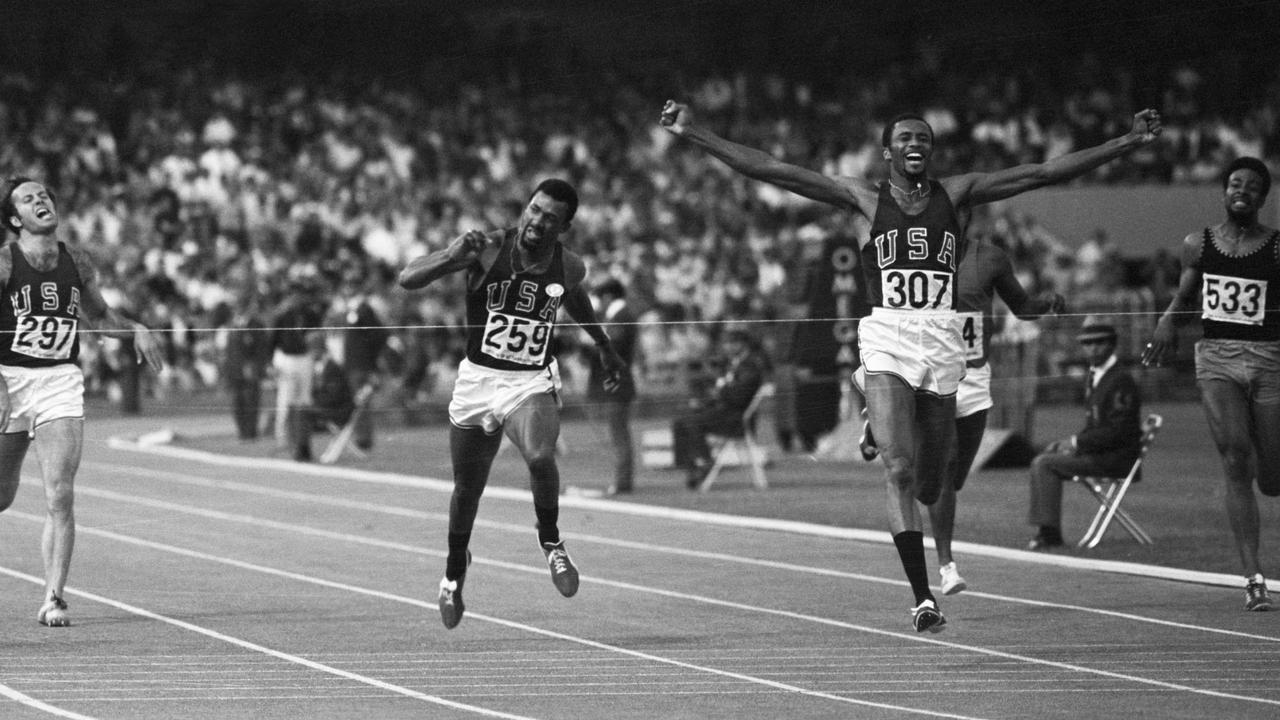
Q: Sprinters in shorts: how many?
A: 5